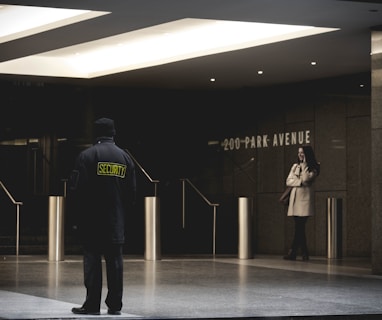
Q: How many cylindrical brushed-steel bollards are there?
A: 4